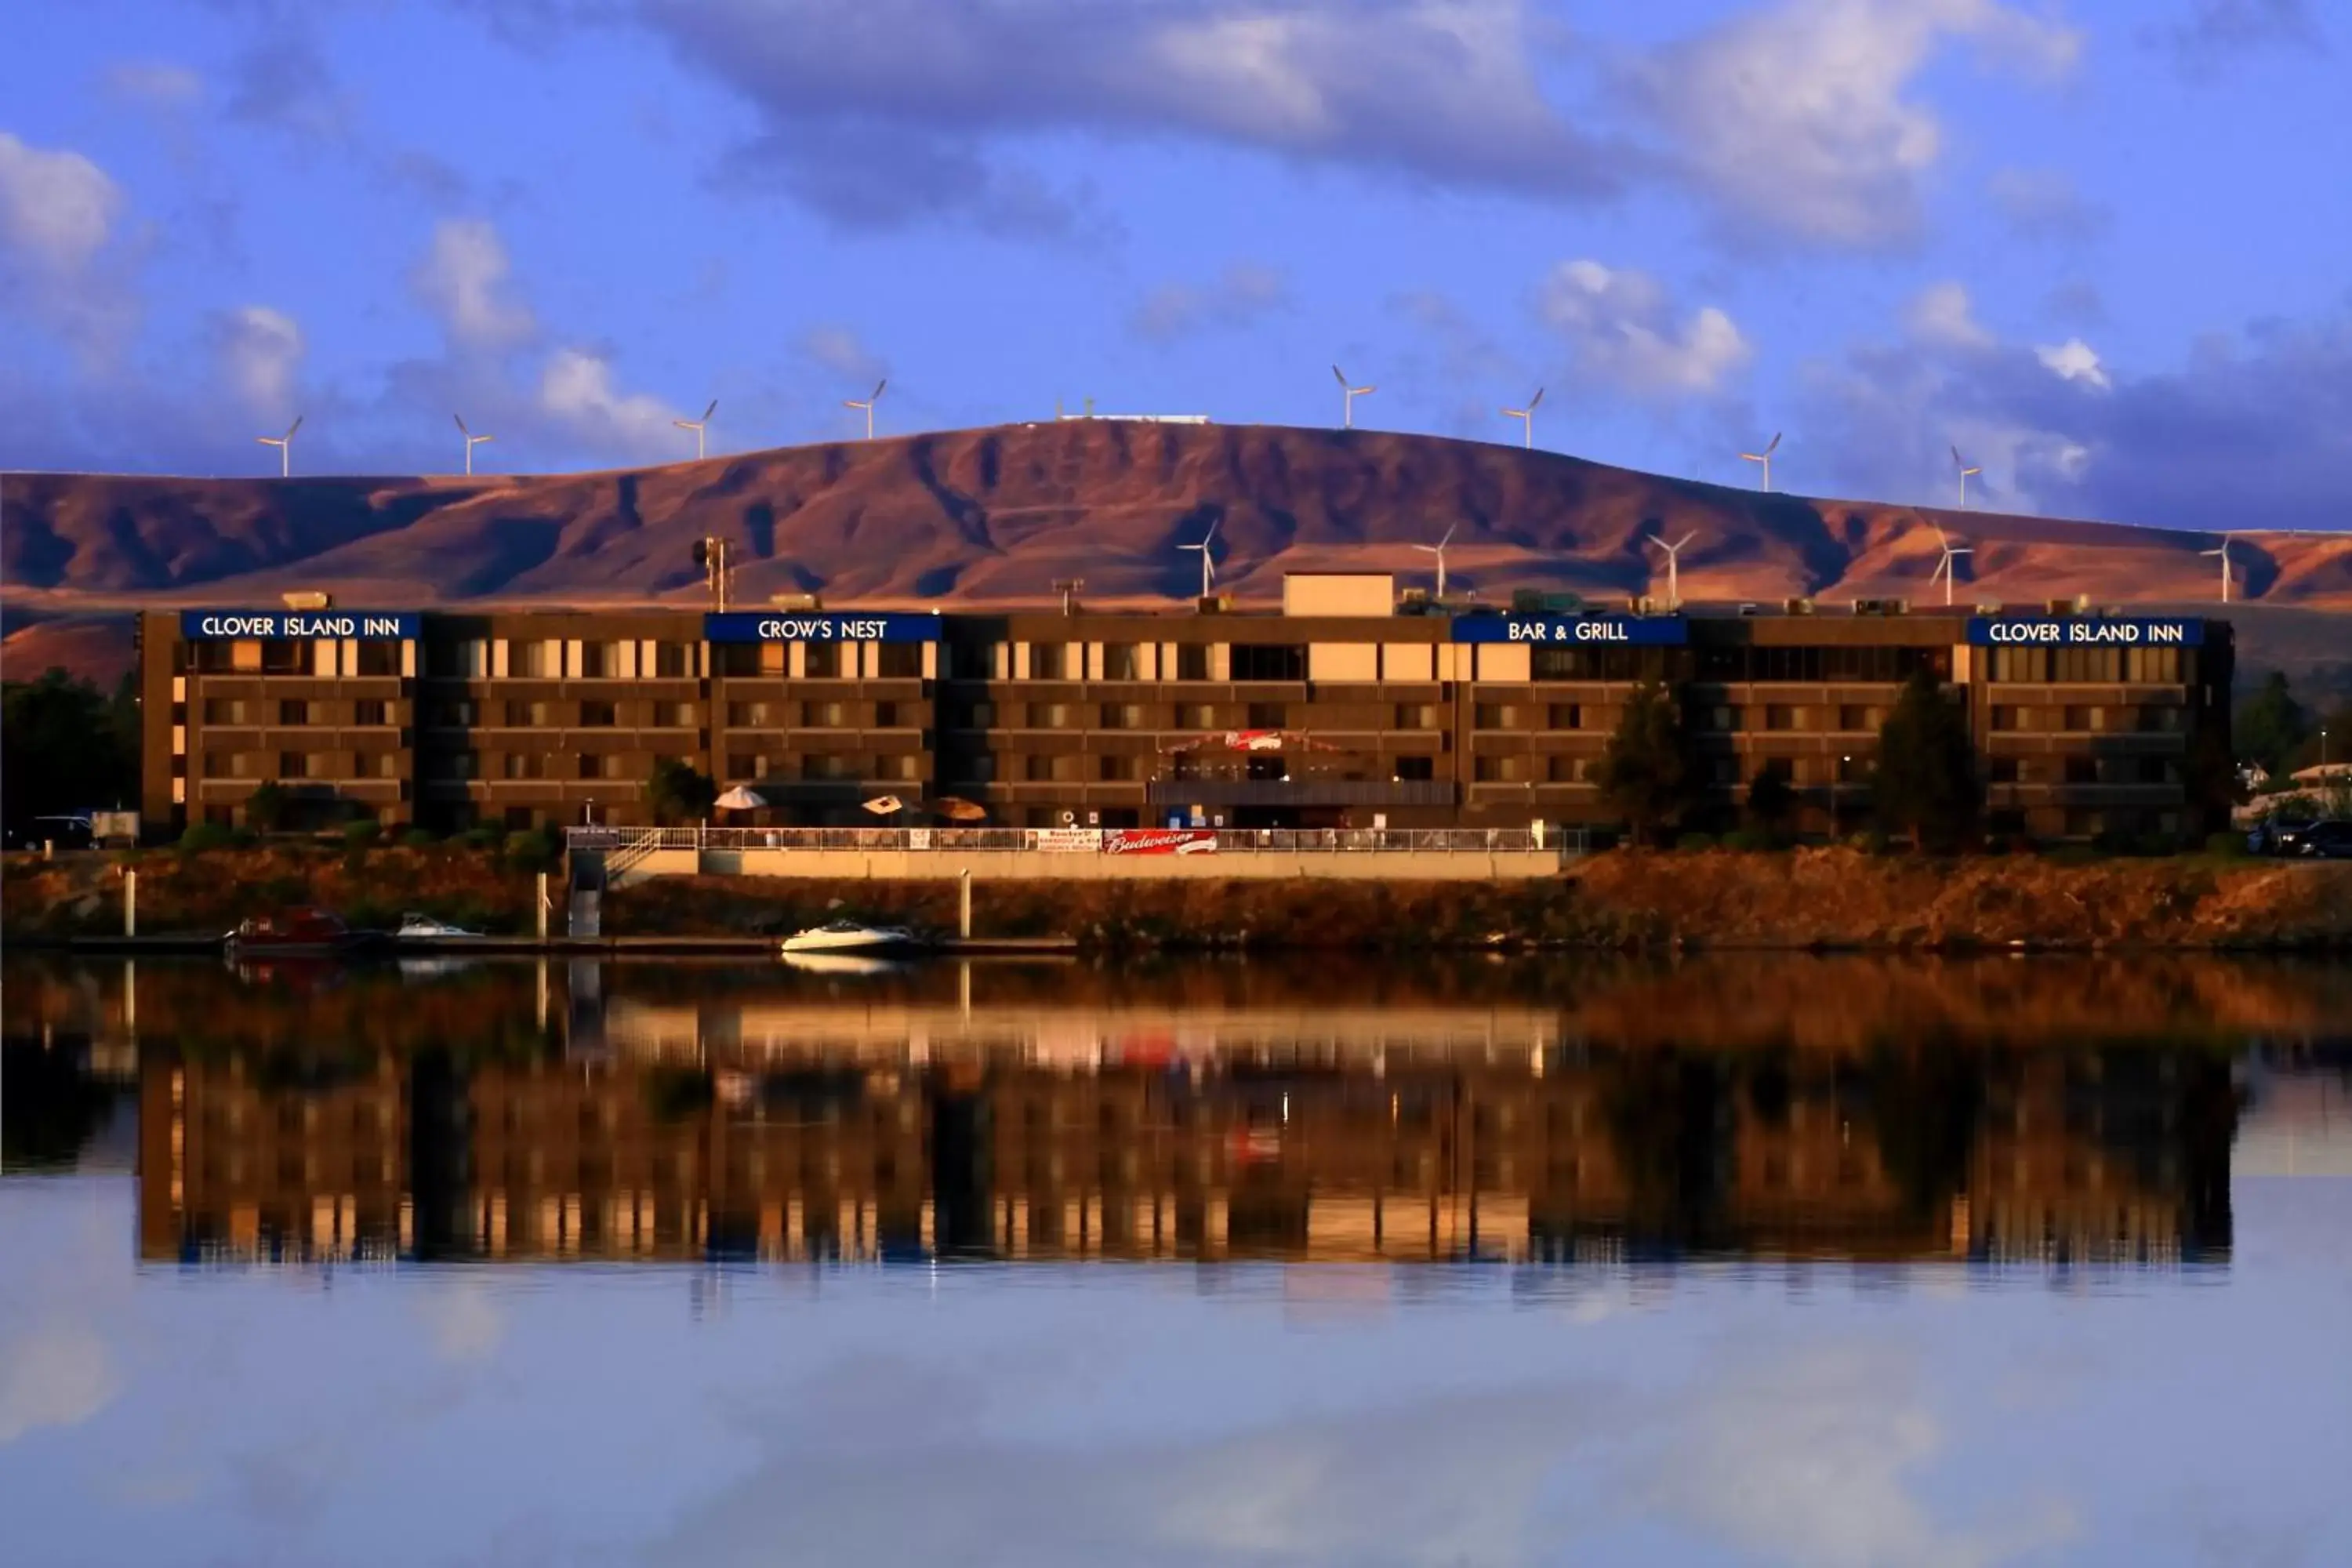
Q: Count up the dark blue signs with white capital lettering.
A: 4